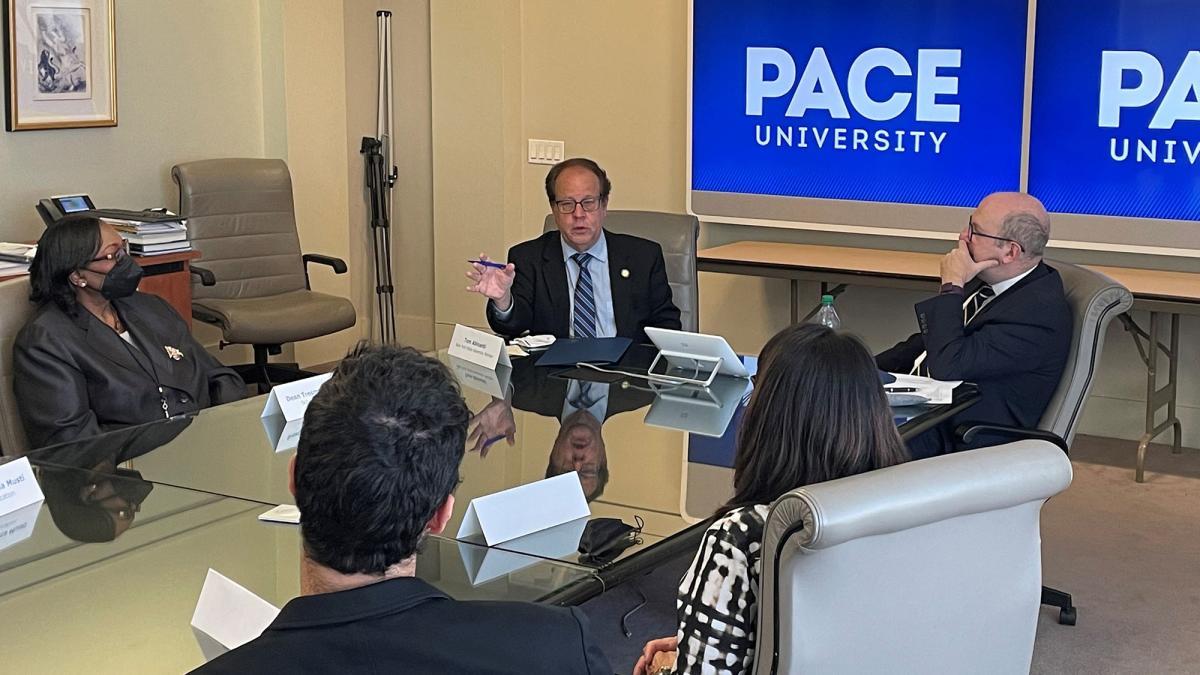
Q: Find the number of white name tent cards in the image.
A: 5